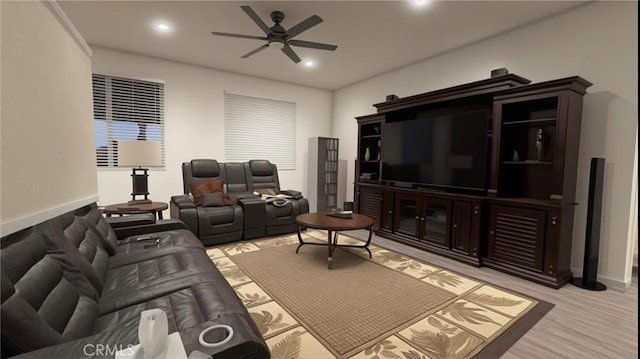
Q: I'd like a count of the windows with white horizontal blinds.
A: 2